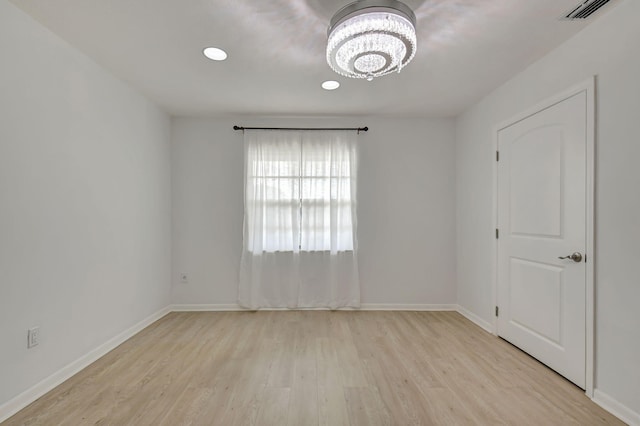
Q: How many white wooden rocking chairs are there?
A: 0